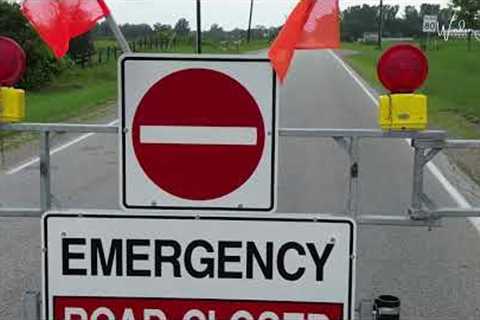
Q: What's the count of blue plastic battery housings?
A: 0